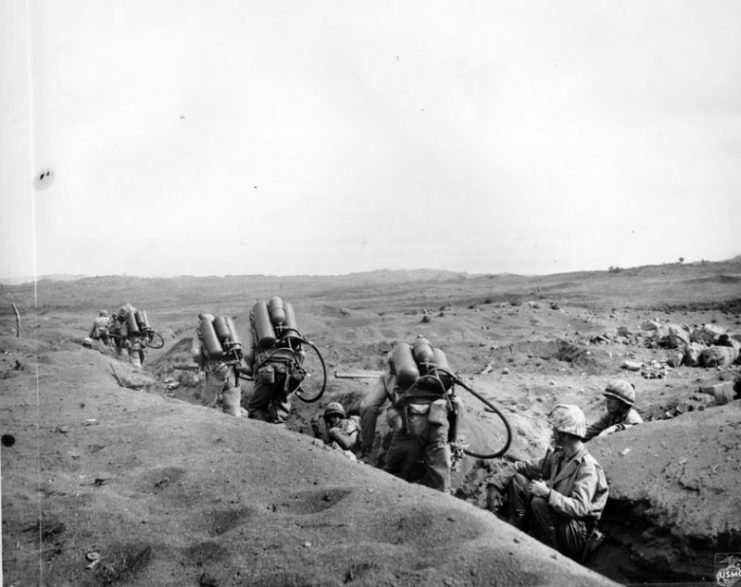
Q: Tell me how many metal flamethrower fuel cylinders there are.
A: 12